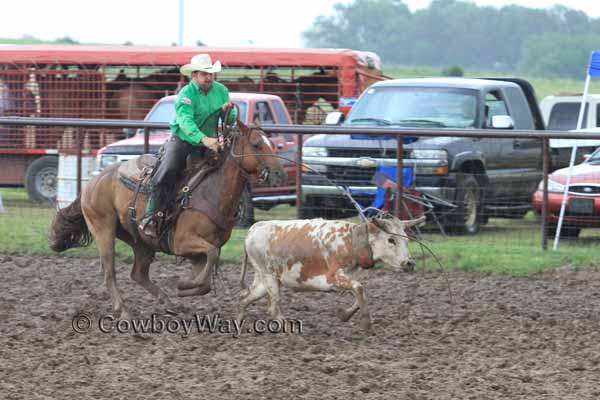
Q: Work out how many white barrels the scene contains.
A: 1